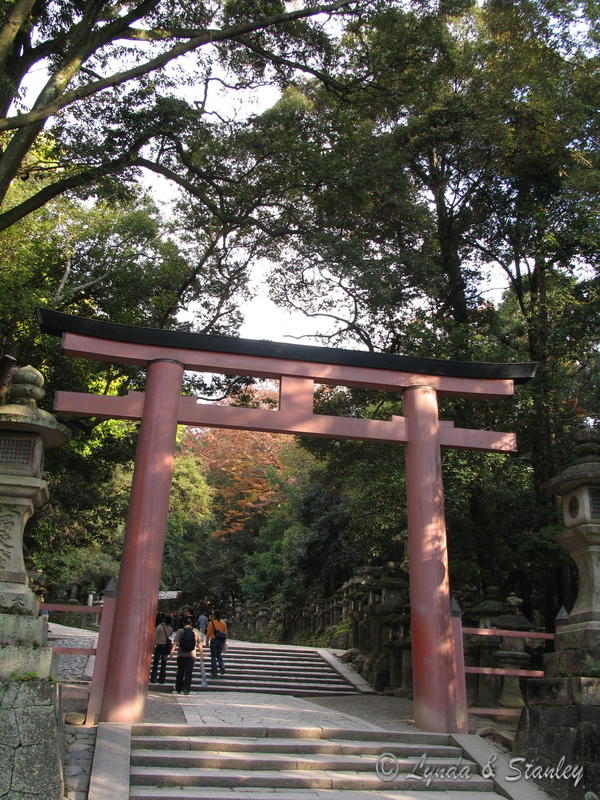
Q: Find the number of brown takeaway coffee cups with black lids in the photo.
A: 0